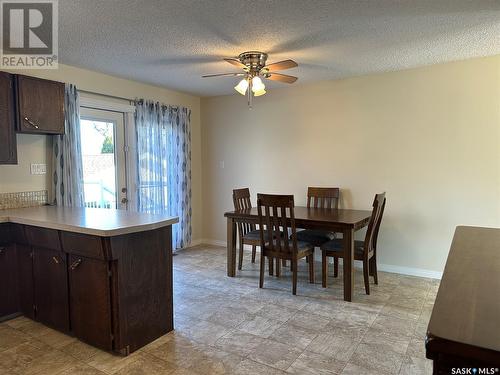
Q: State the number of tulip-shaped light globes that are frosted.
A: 3